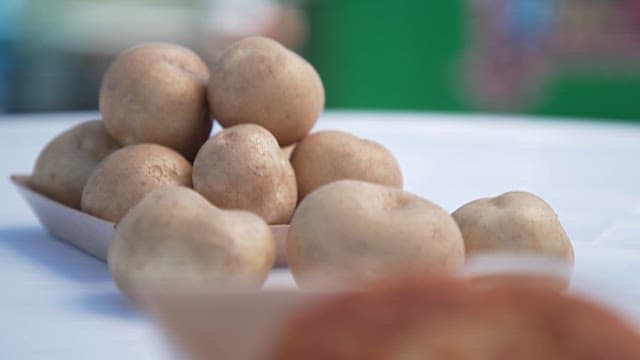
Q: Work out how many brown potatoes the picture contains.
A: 9